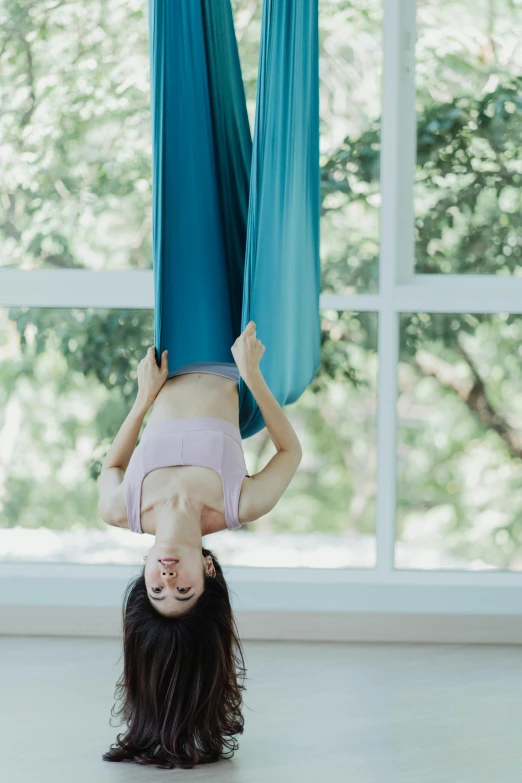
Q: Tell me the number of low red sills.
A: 0